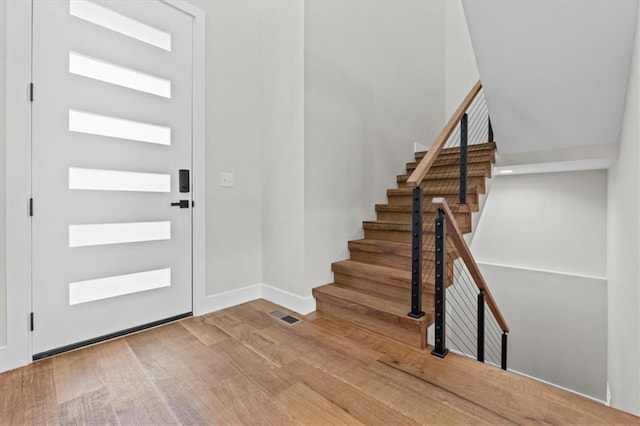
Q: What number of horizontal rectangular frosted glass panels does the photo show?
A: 6